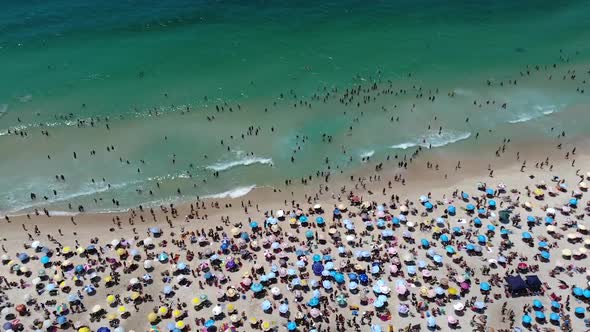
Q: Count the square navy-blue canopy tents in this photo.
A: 2